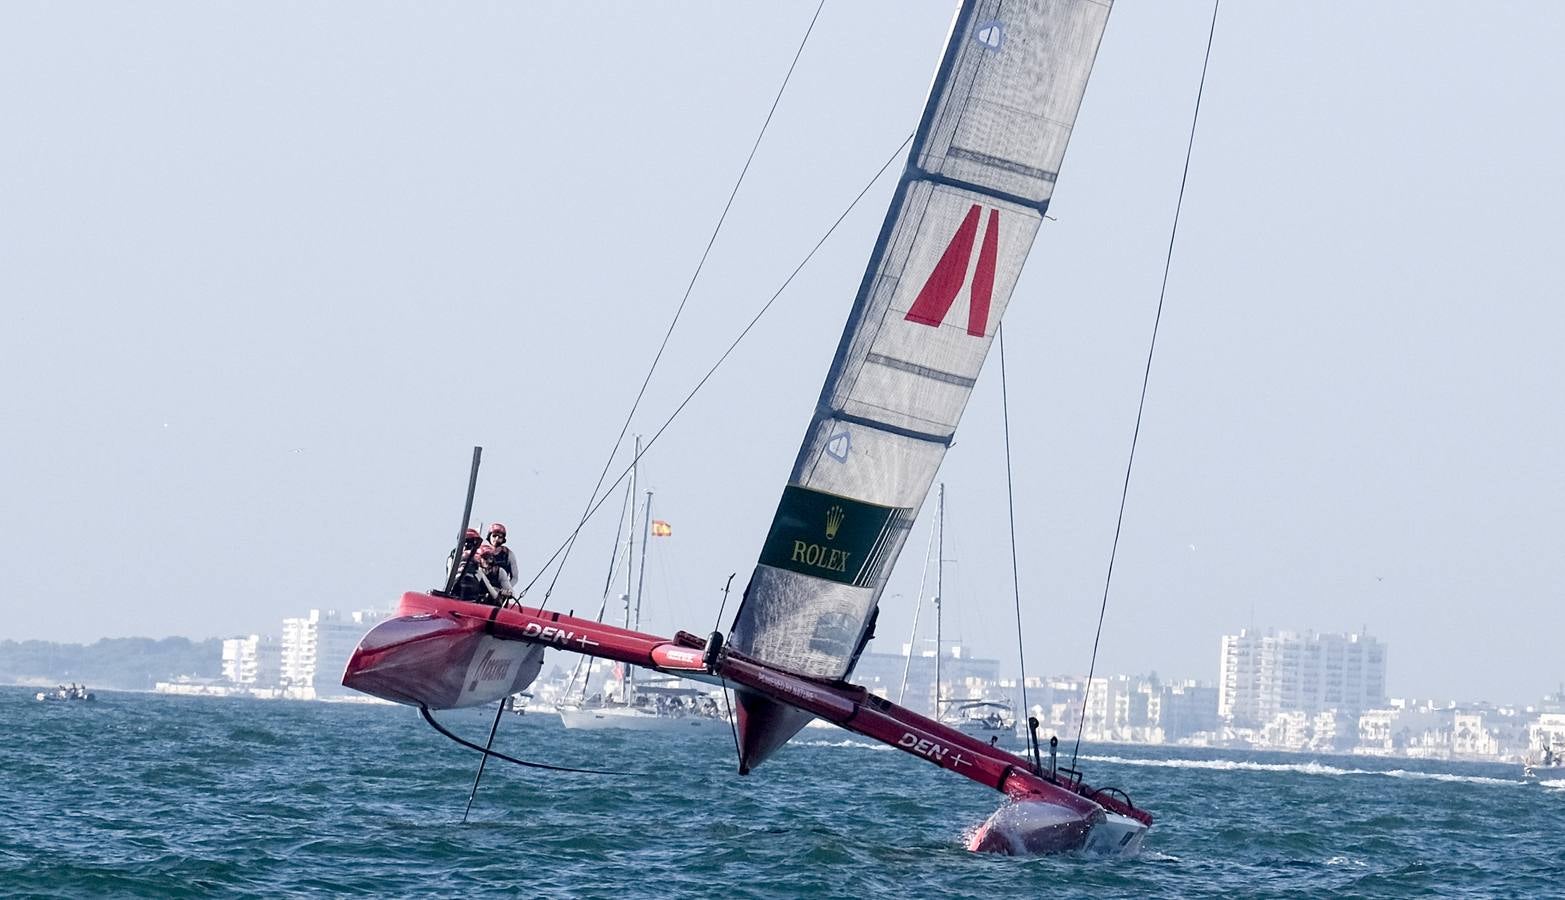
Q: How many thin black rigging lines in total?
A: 4